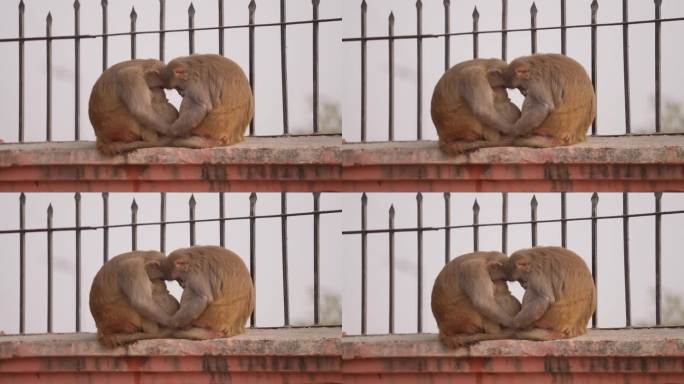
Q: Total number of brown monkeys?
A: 8